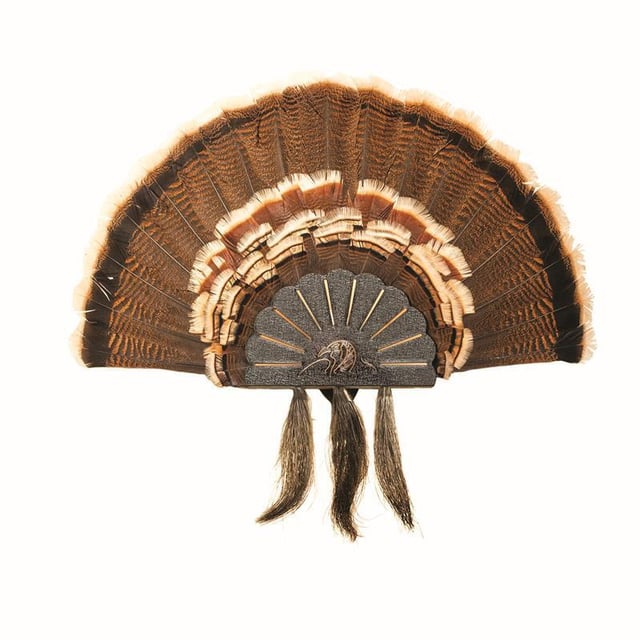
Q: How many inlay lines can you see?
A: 10